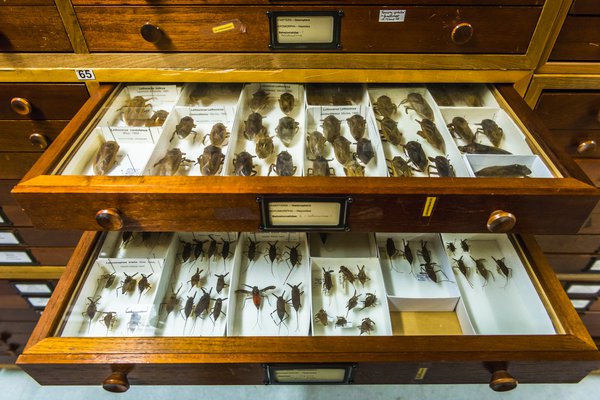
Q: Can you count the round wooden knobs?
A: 9